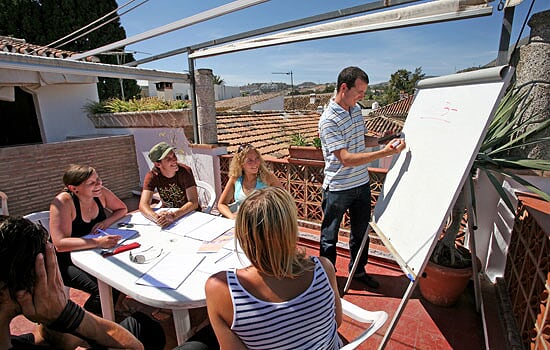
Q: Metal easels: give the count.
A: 1